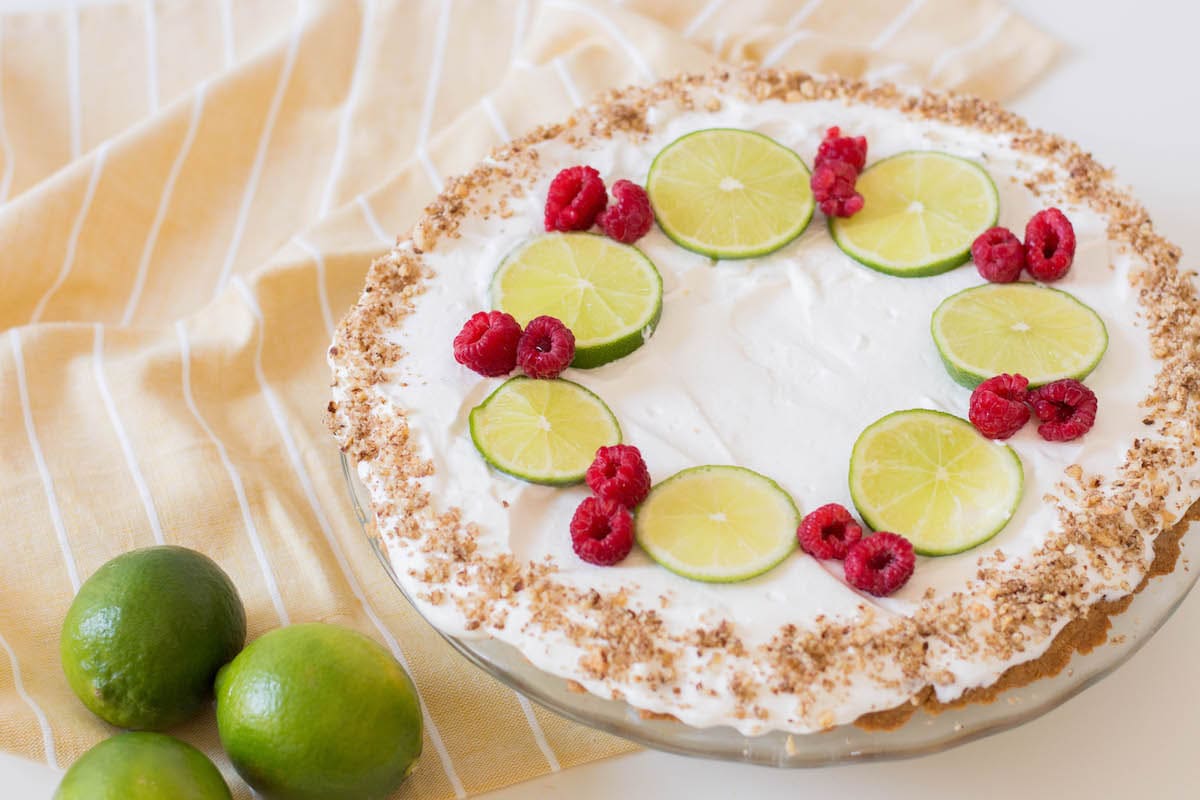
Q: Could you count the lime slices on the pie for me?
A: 7